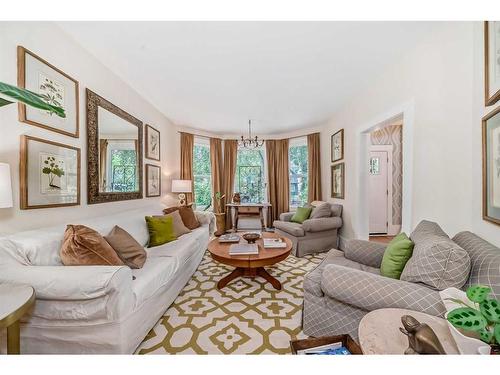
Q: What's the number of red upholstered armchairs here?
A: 0